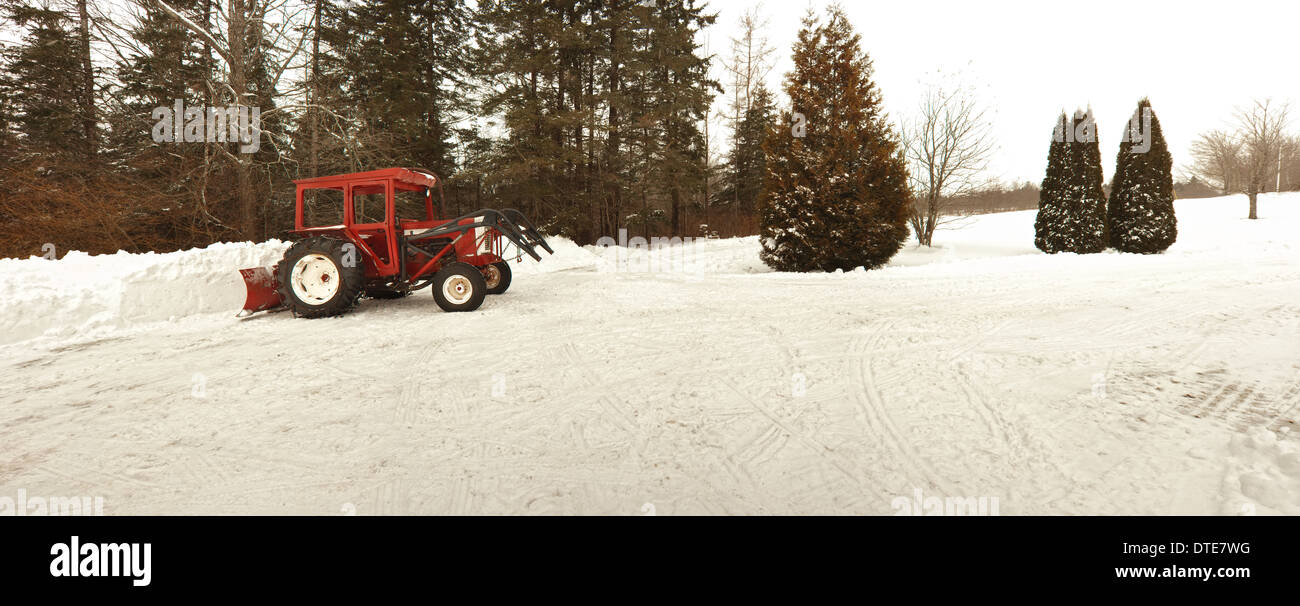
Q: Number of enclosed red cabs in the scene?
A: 1